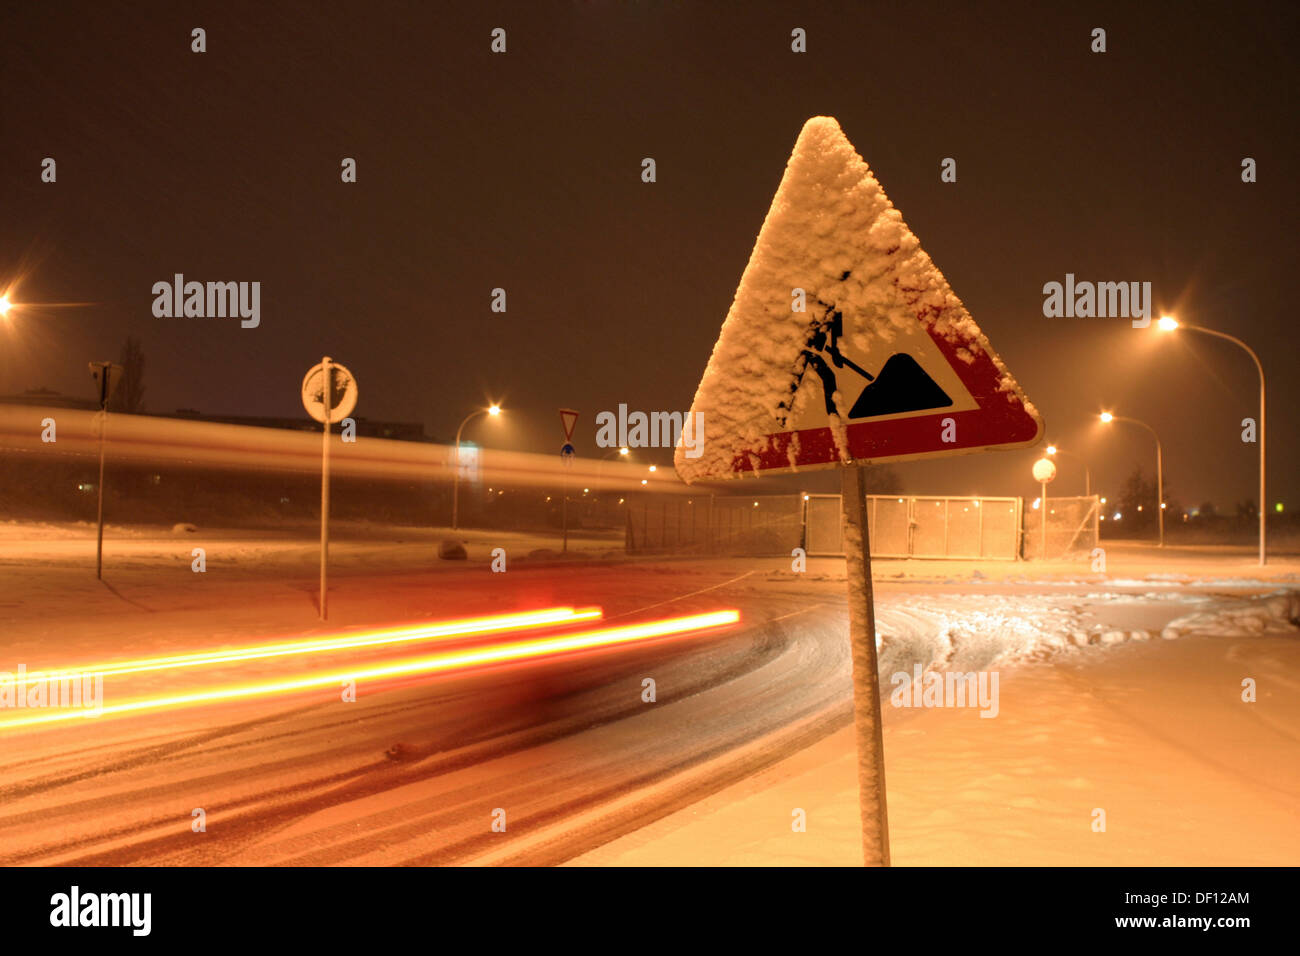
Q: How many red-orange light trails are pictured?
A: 2